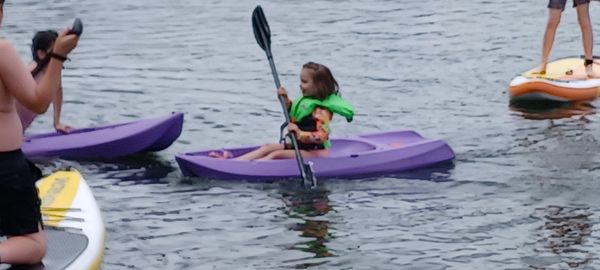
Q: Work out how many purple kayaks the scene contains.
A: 2